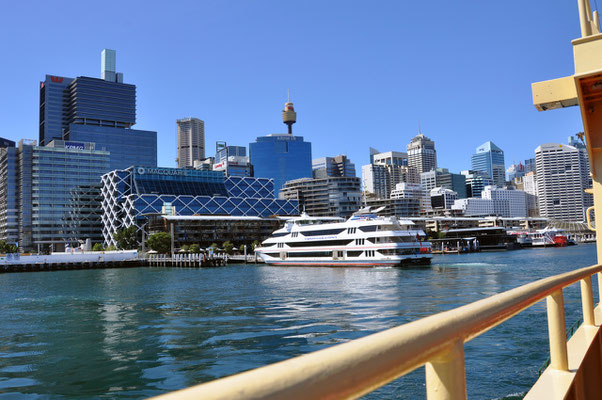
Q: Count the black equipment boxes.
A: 0